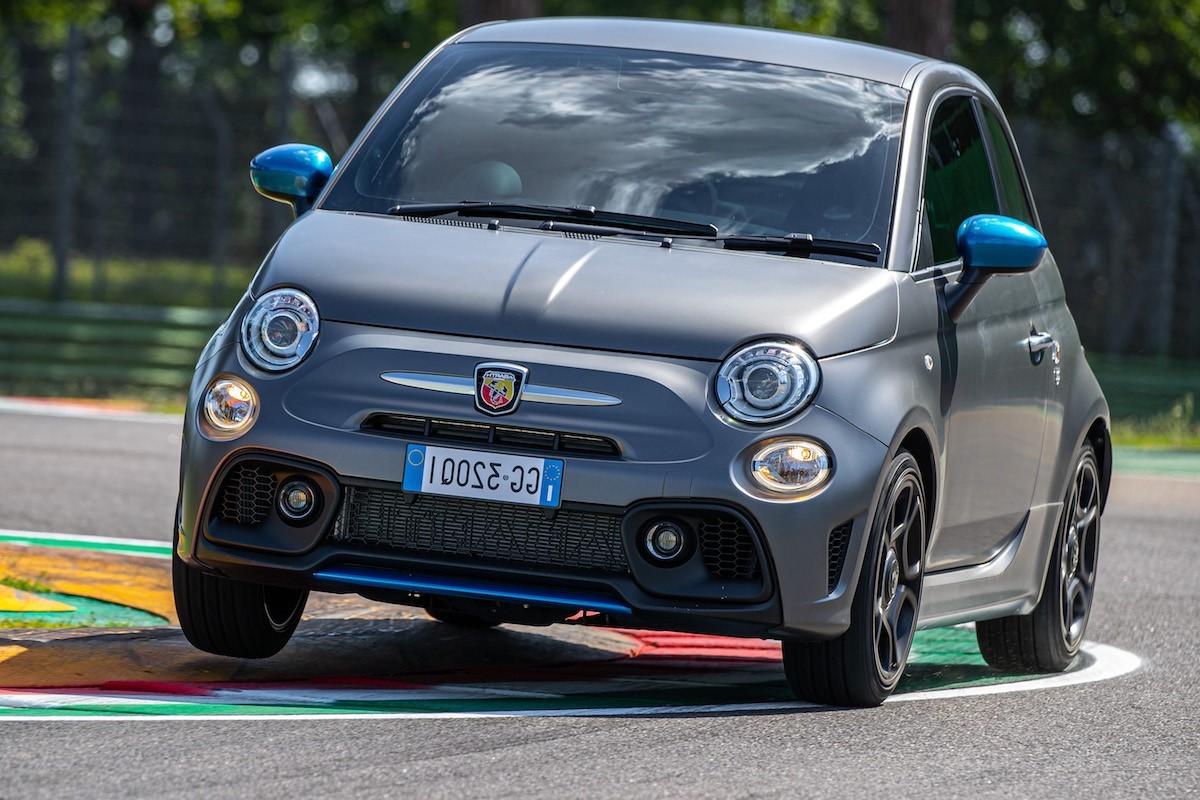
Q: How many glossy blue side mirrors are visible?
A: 2